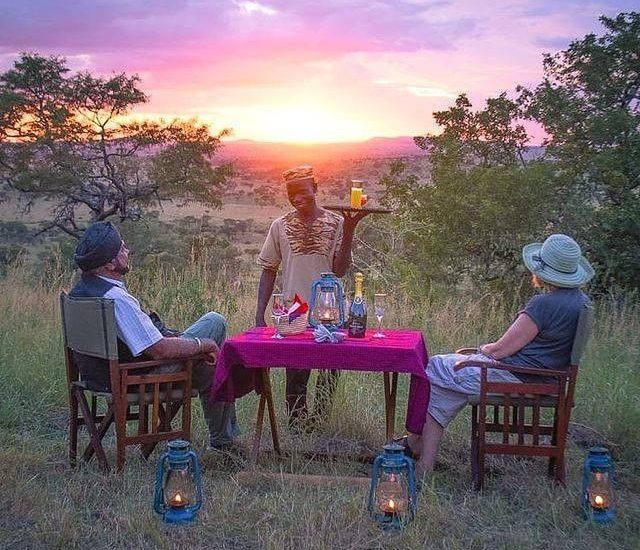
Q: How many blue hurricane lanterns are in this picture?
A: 4